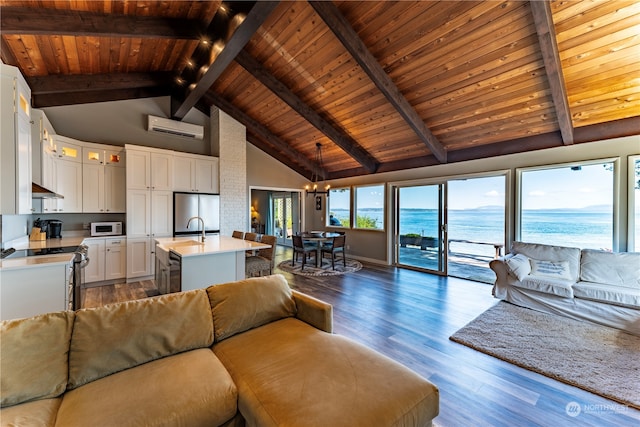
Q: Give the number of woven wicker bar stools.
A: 3